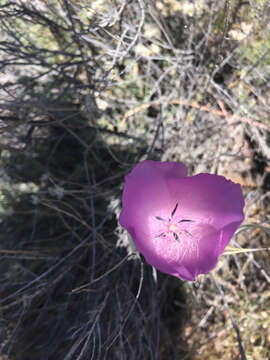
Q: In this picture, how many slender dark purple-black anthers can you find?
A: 6